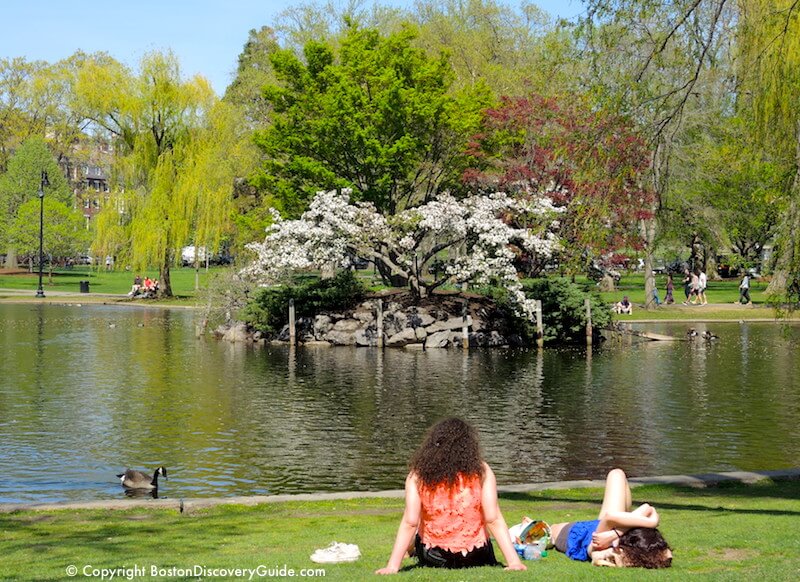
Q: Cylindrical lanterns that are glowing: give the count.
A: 0